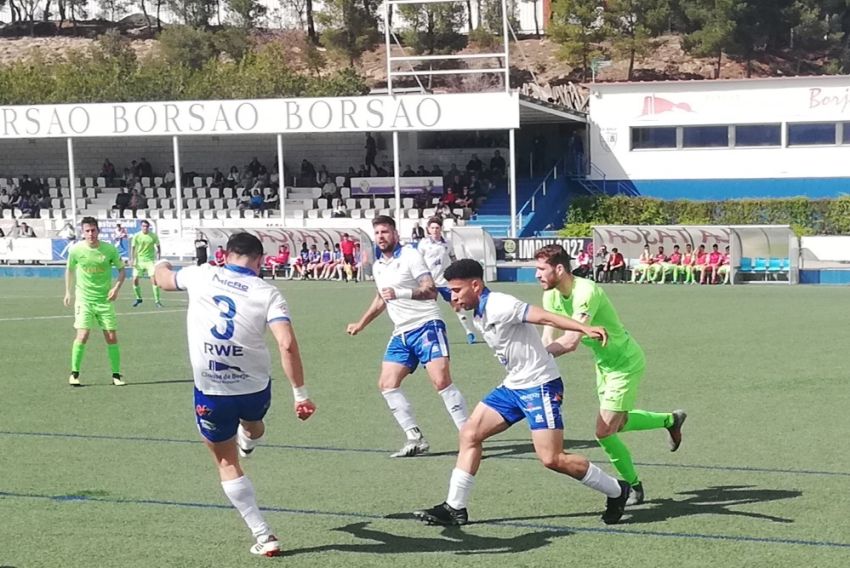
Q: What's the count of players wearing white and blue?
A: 4